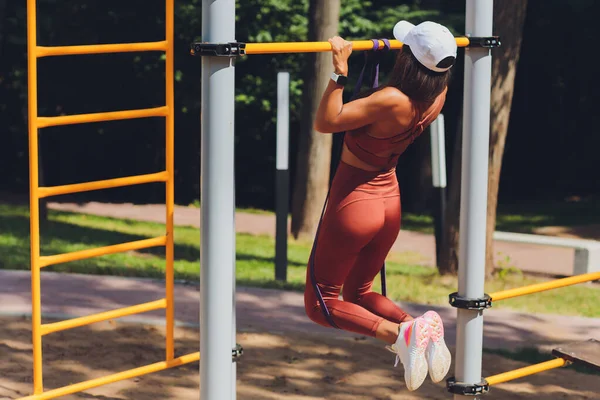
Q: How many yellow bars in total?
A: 11